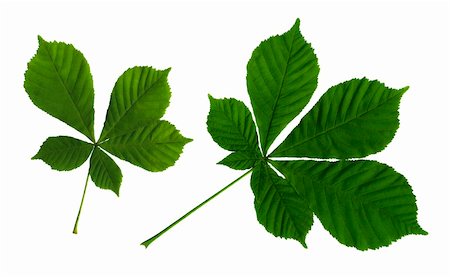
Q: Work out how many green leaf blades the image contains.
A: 11